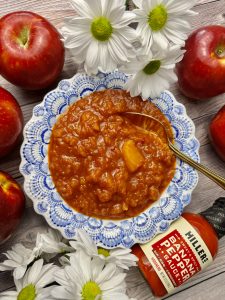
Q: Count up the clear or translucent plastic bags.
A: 0